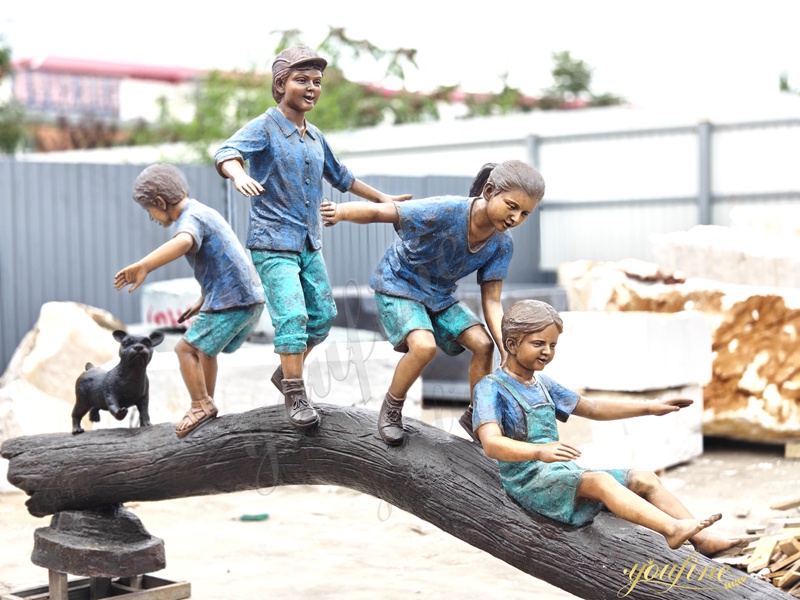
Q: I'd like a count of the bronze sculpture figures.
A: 5